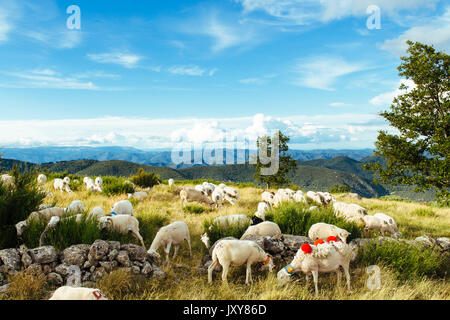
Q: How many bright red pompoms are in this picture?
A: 3